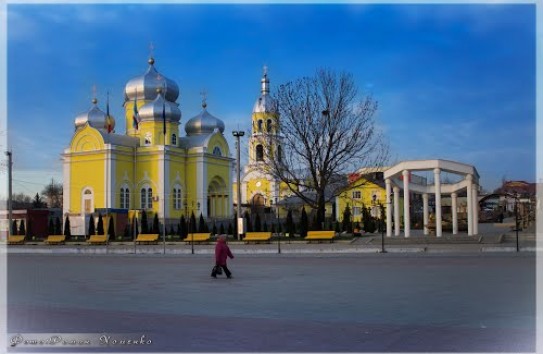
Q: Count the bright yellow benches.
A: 7